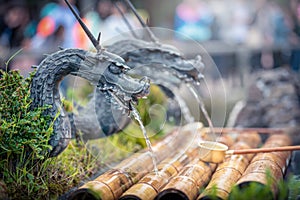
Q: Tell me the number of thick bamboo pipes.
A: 5